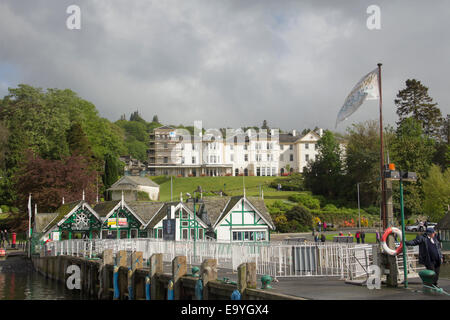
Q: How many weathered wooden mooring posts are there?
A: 7